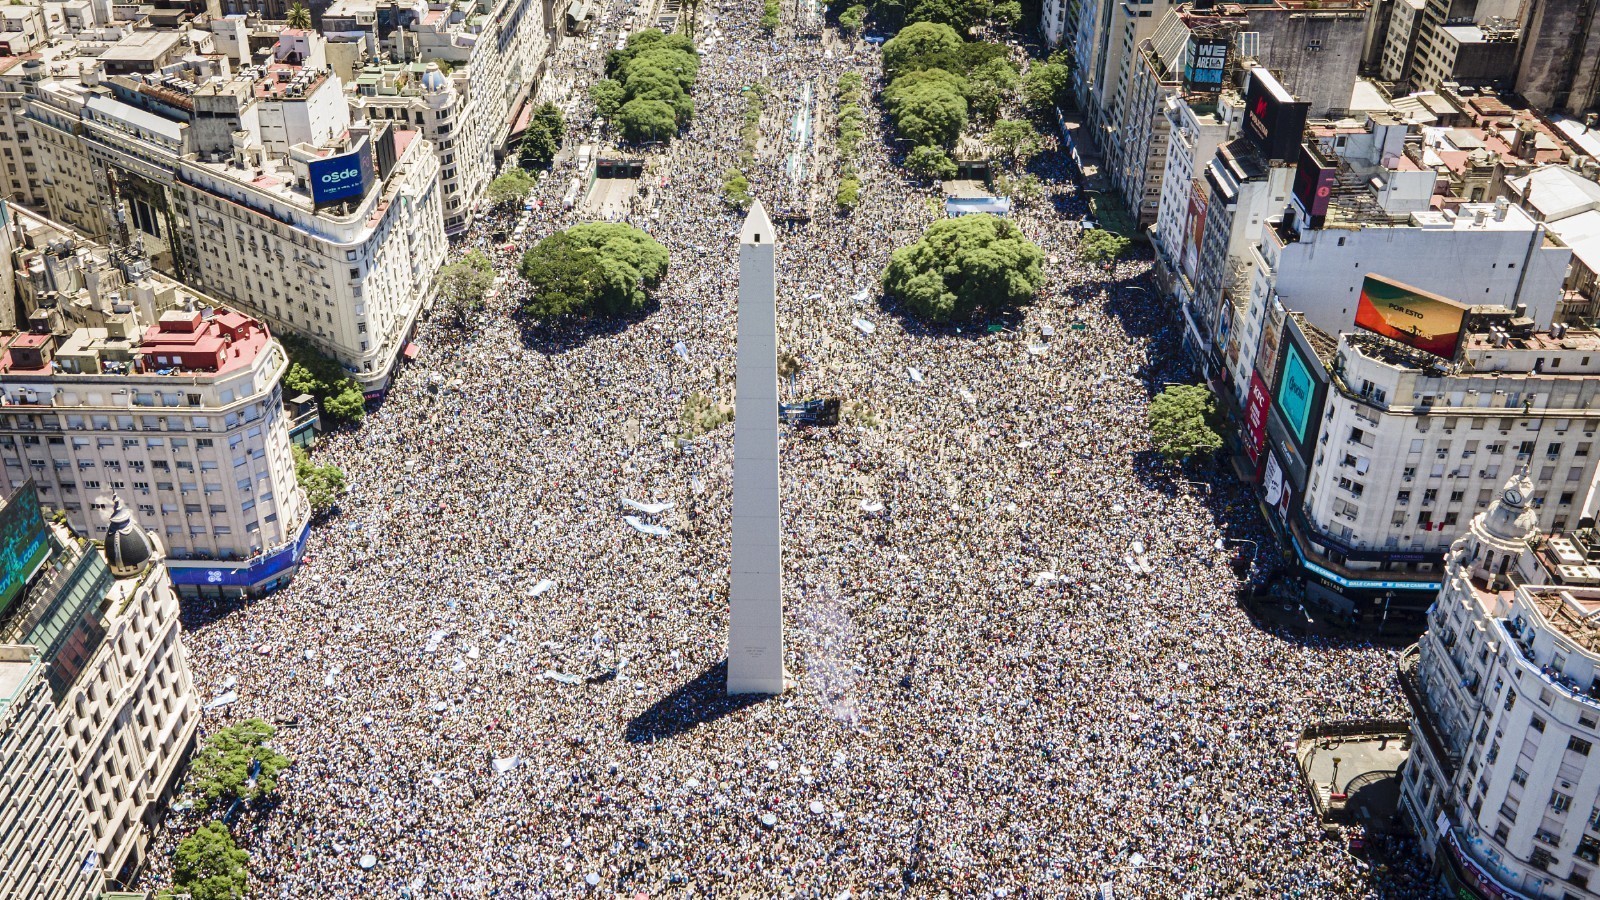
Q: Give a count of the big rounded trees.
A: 2